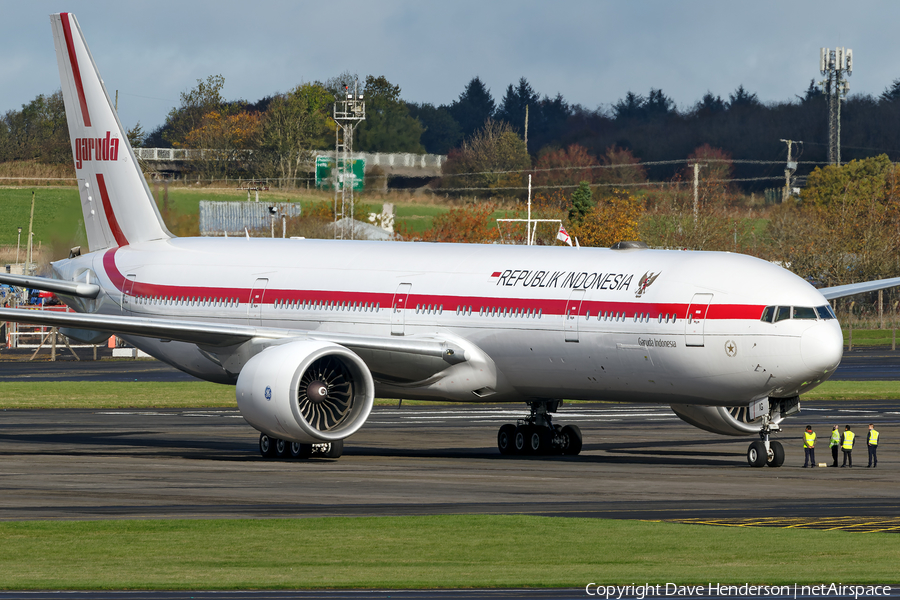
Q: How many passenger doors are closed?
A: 5